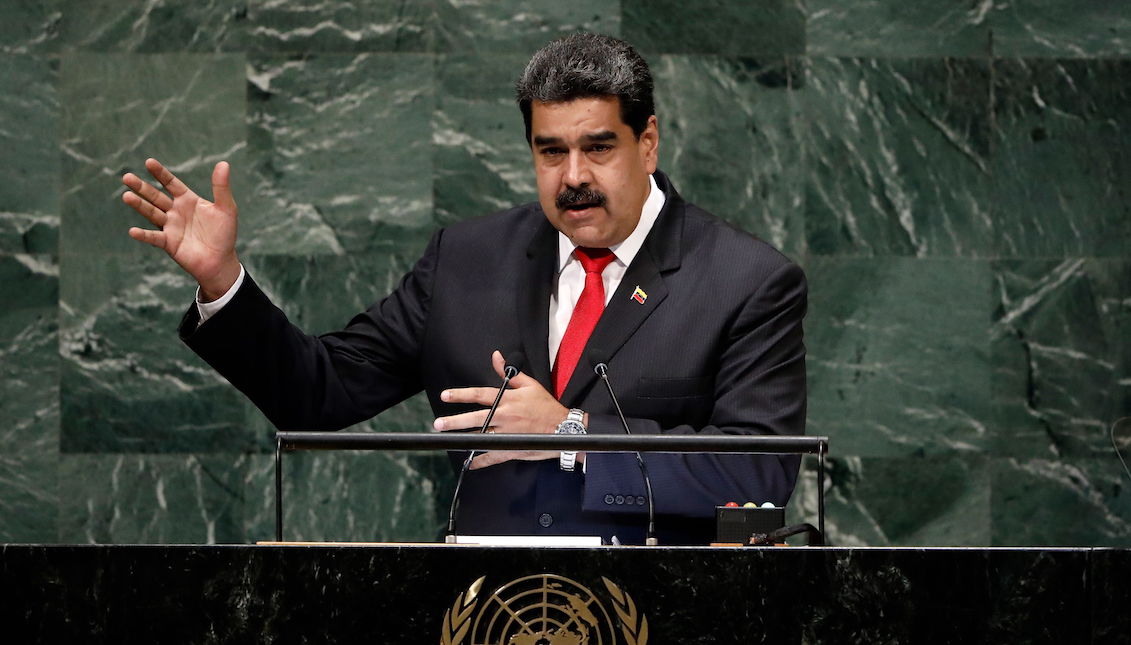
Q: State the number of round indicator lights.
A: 3